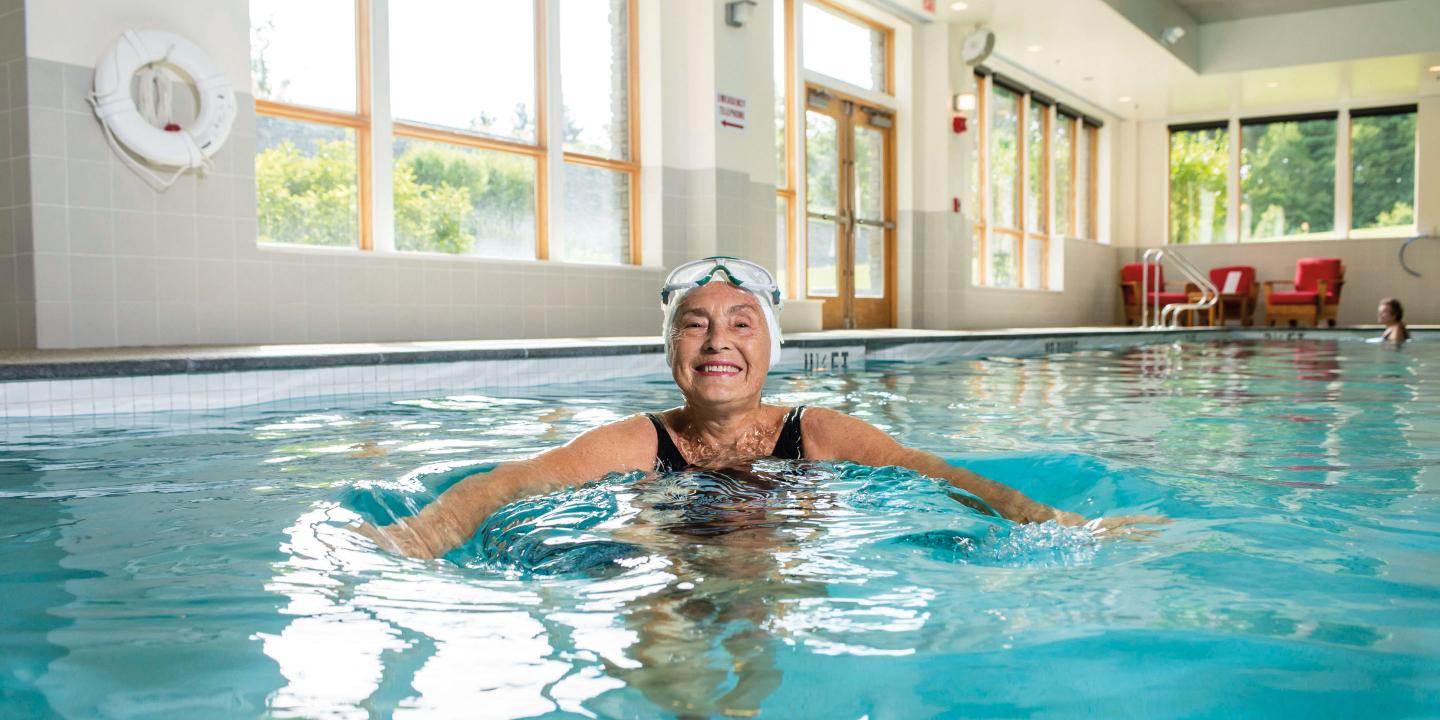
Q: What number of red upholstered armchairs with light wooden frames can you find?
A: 3